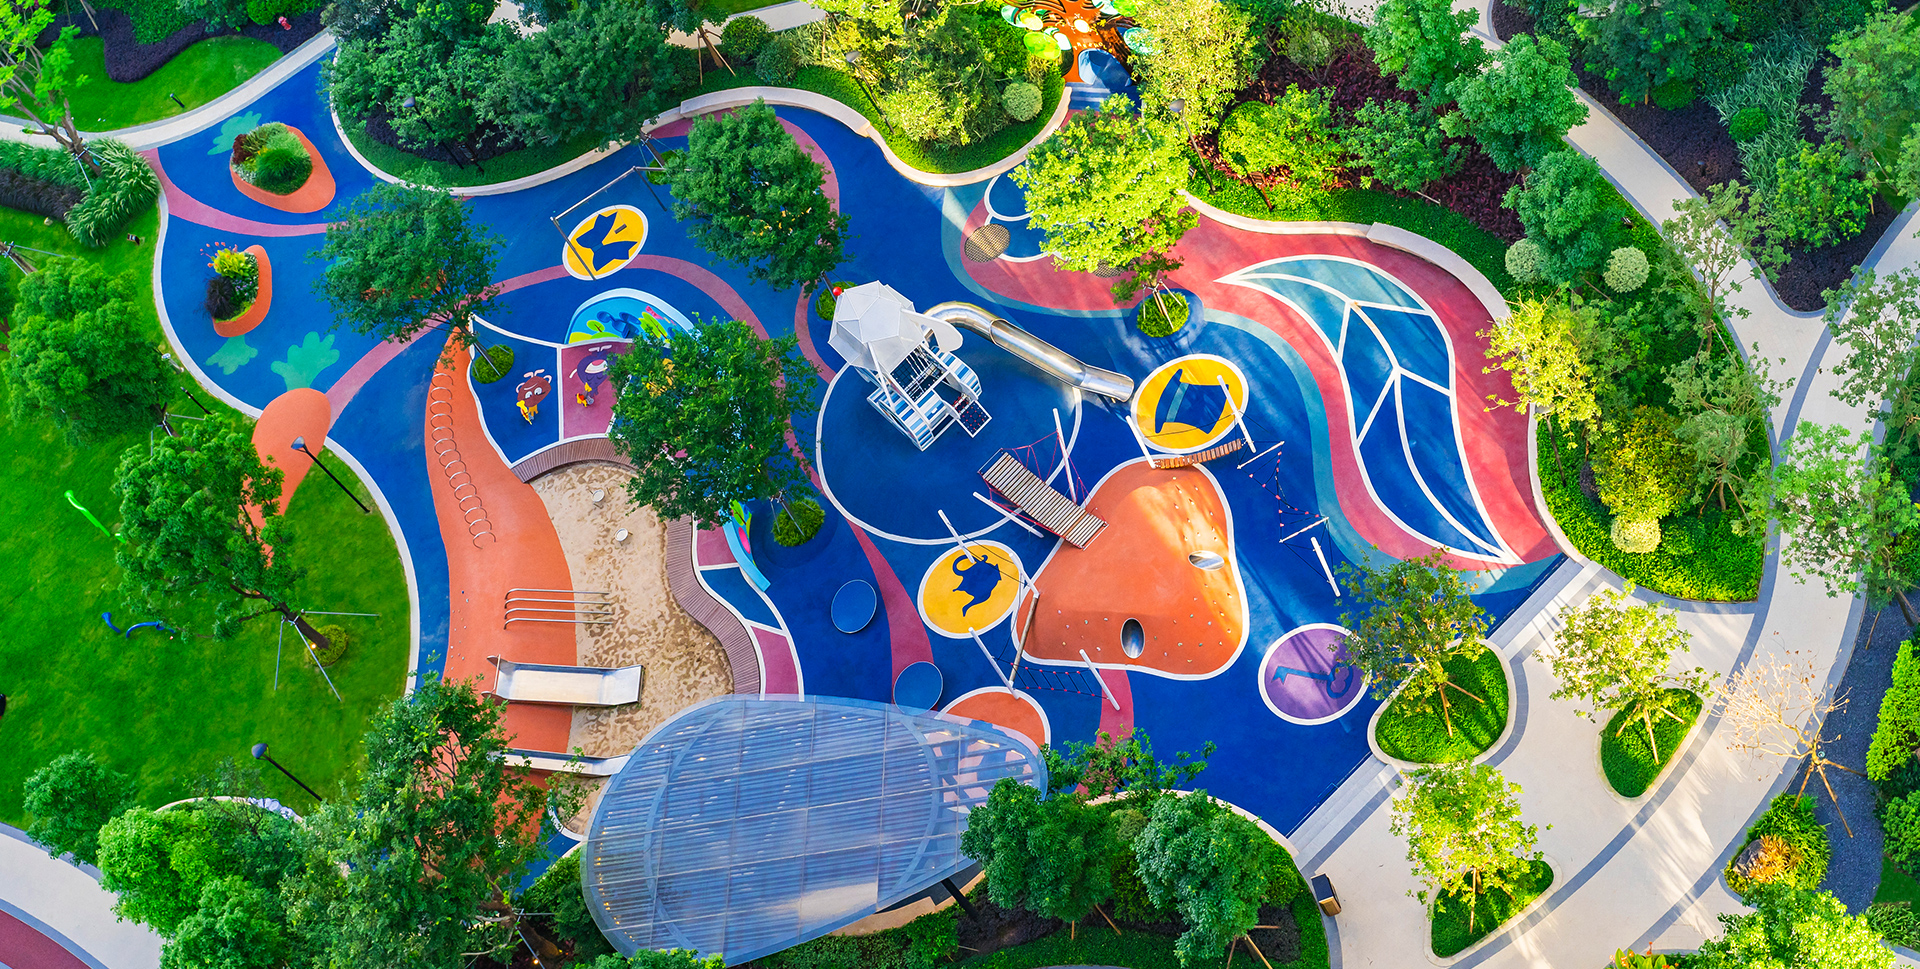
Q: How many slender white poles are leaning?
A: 9